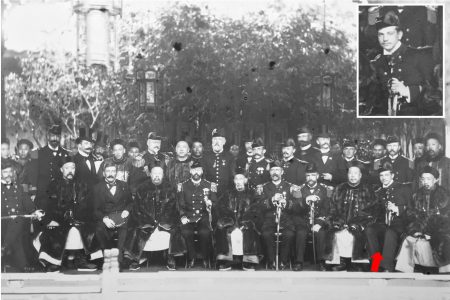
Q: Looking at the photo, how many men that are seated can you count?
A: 11